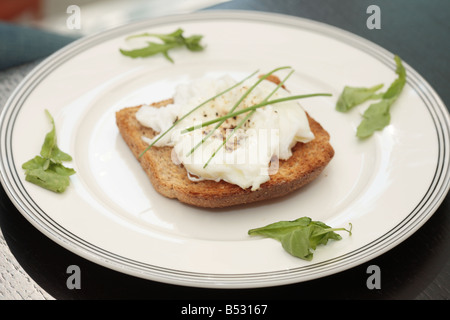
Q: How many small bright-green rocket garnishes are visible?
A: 4